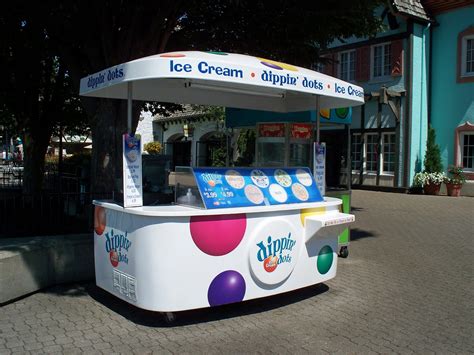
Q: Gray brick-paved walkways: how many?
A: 1